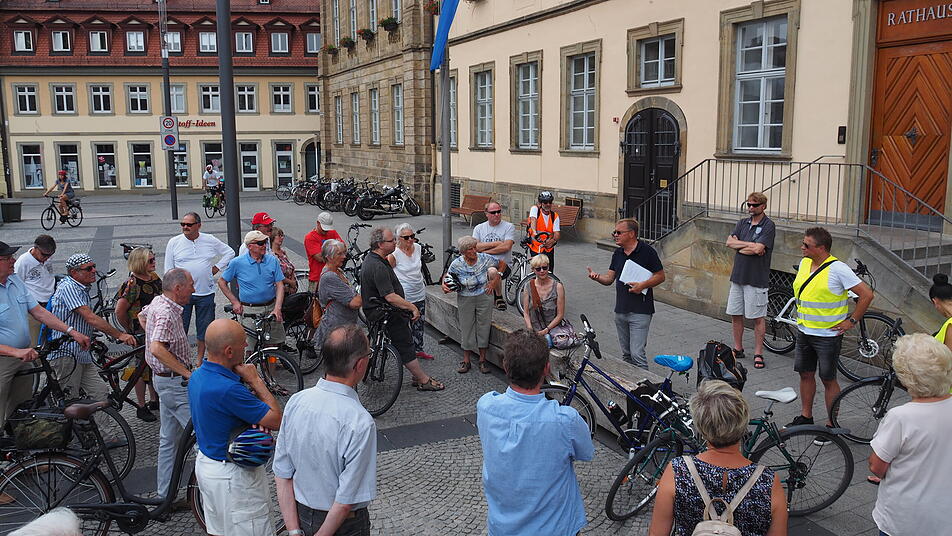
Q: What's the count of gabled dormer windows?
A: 9